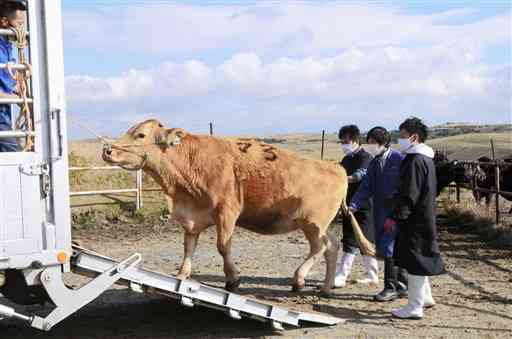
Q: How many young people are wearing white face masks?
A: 3